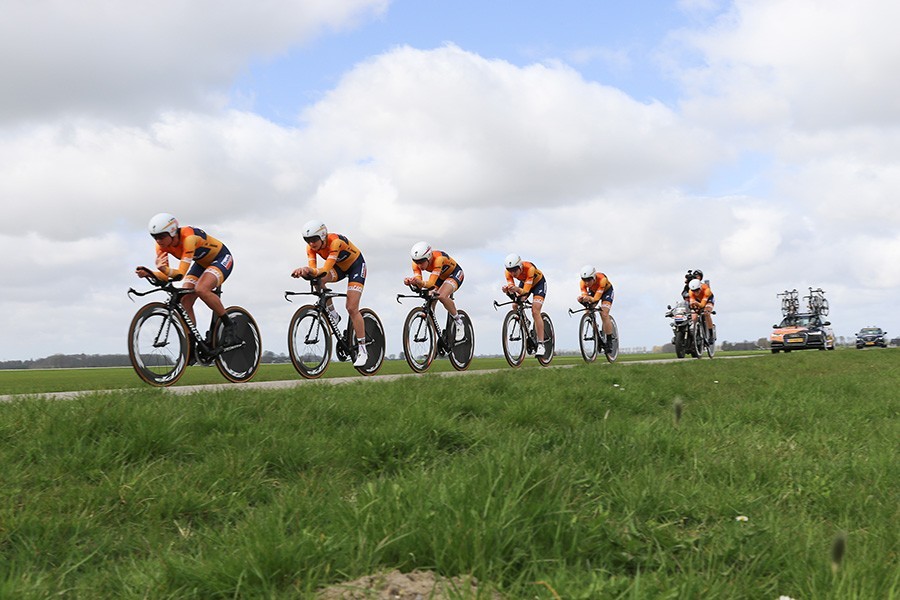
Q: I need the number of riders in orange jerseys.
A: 6